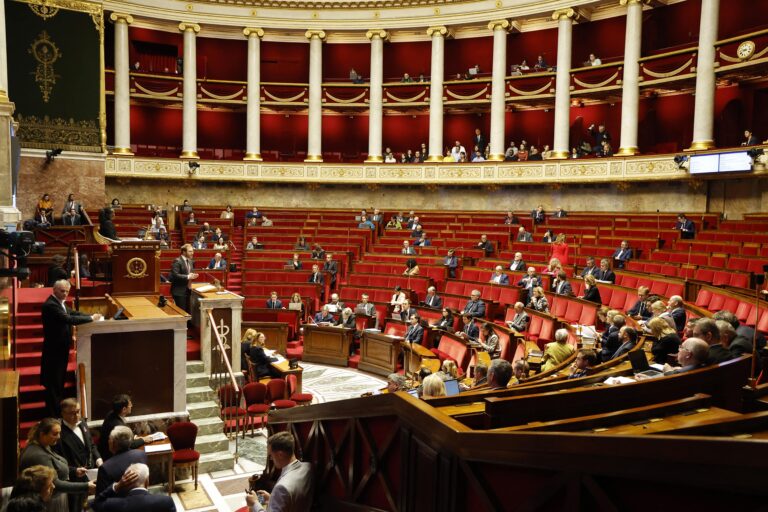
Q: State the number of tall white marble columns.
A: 10